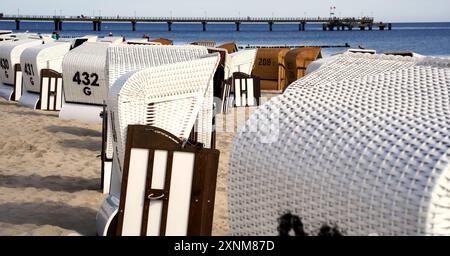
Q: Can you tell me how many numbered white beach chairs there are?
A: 3